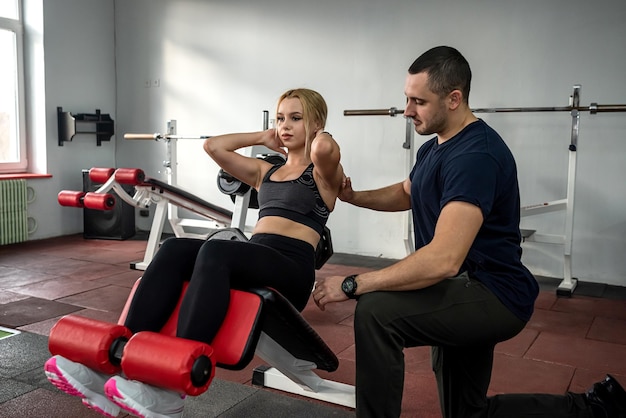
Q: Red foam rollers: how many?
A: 6